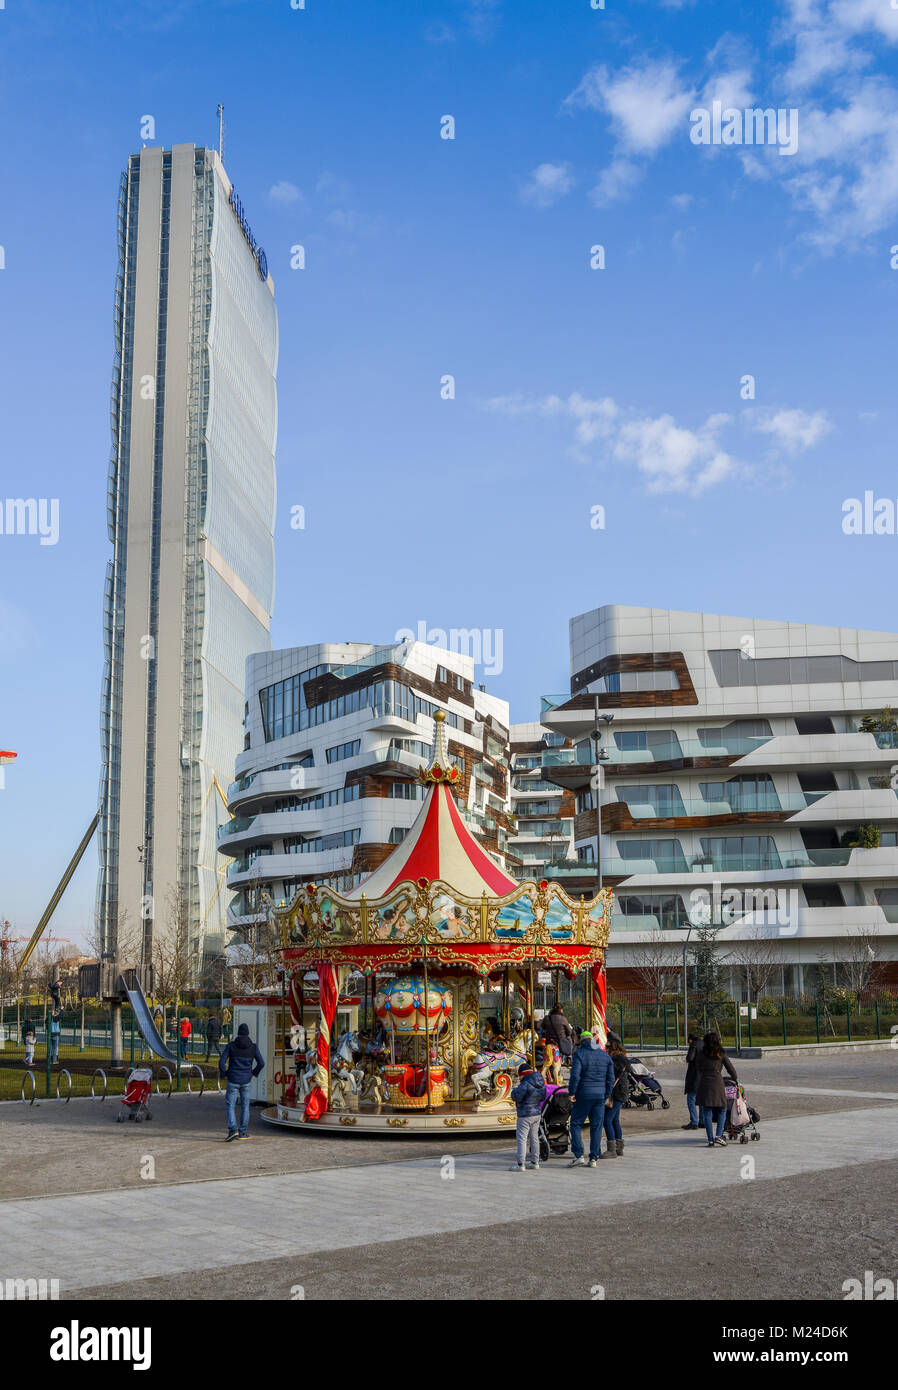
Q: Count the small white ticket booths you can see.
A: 1